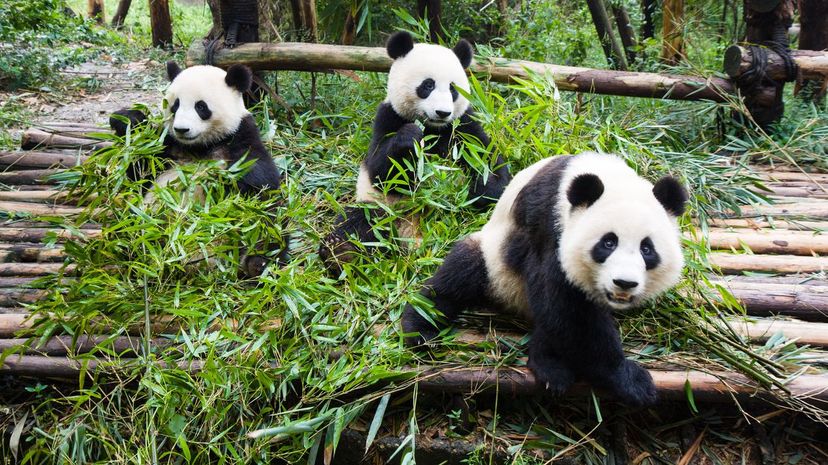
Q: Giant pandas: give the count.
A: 3